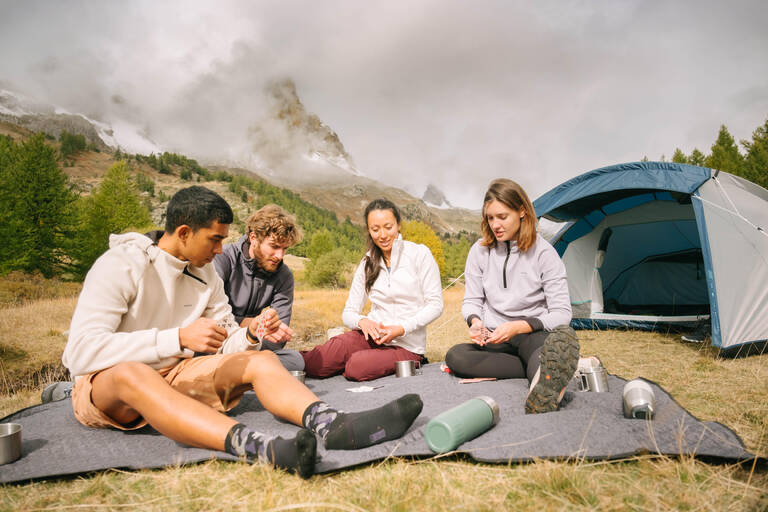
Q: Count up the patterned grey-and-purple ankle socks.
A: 2